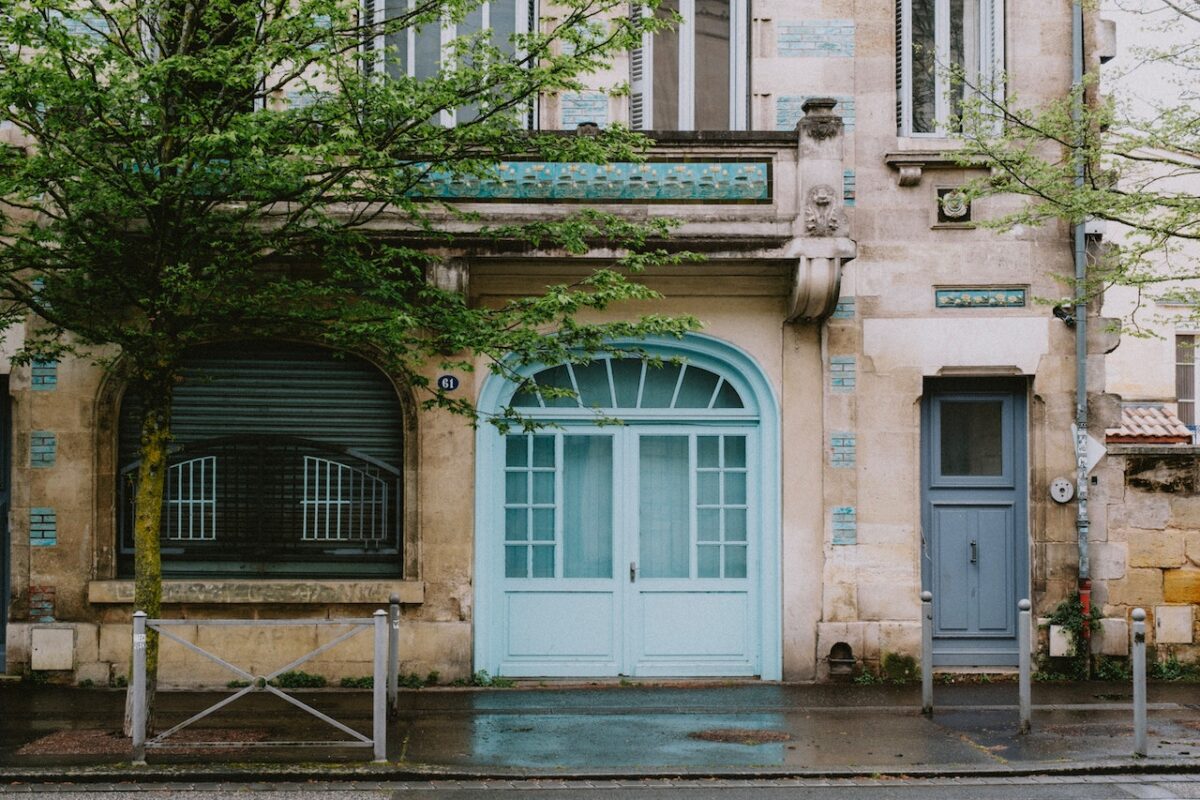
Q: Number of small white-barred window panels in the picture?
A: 2